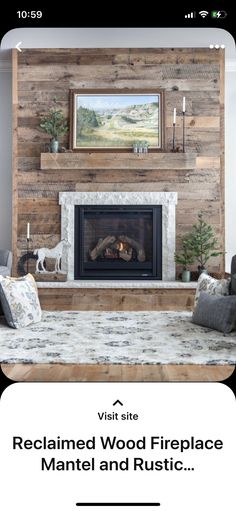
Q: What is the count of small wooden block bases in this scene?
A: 1